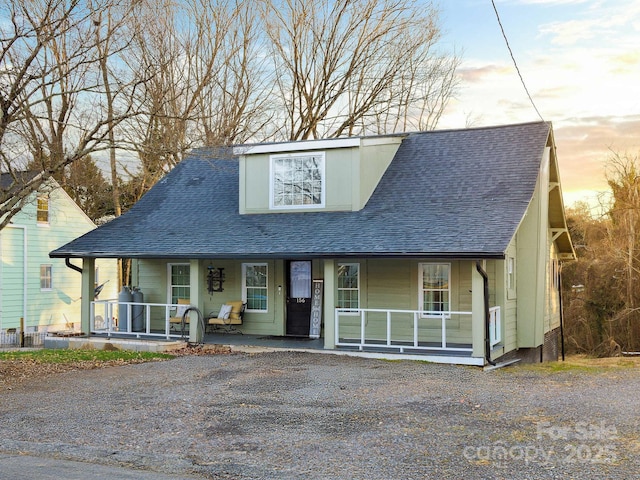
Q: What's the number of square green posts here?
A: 4